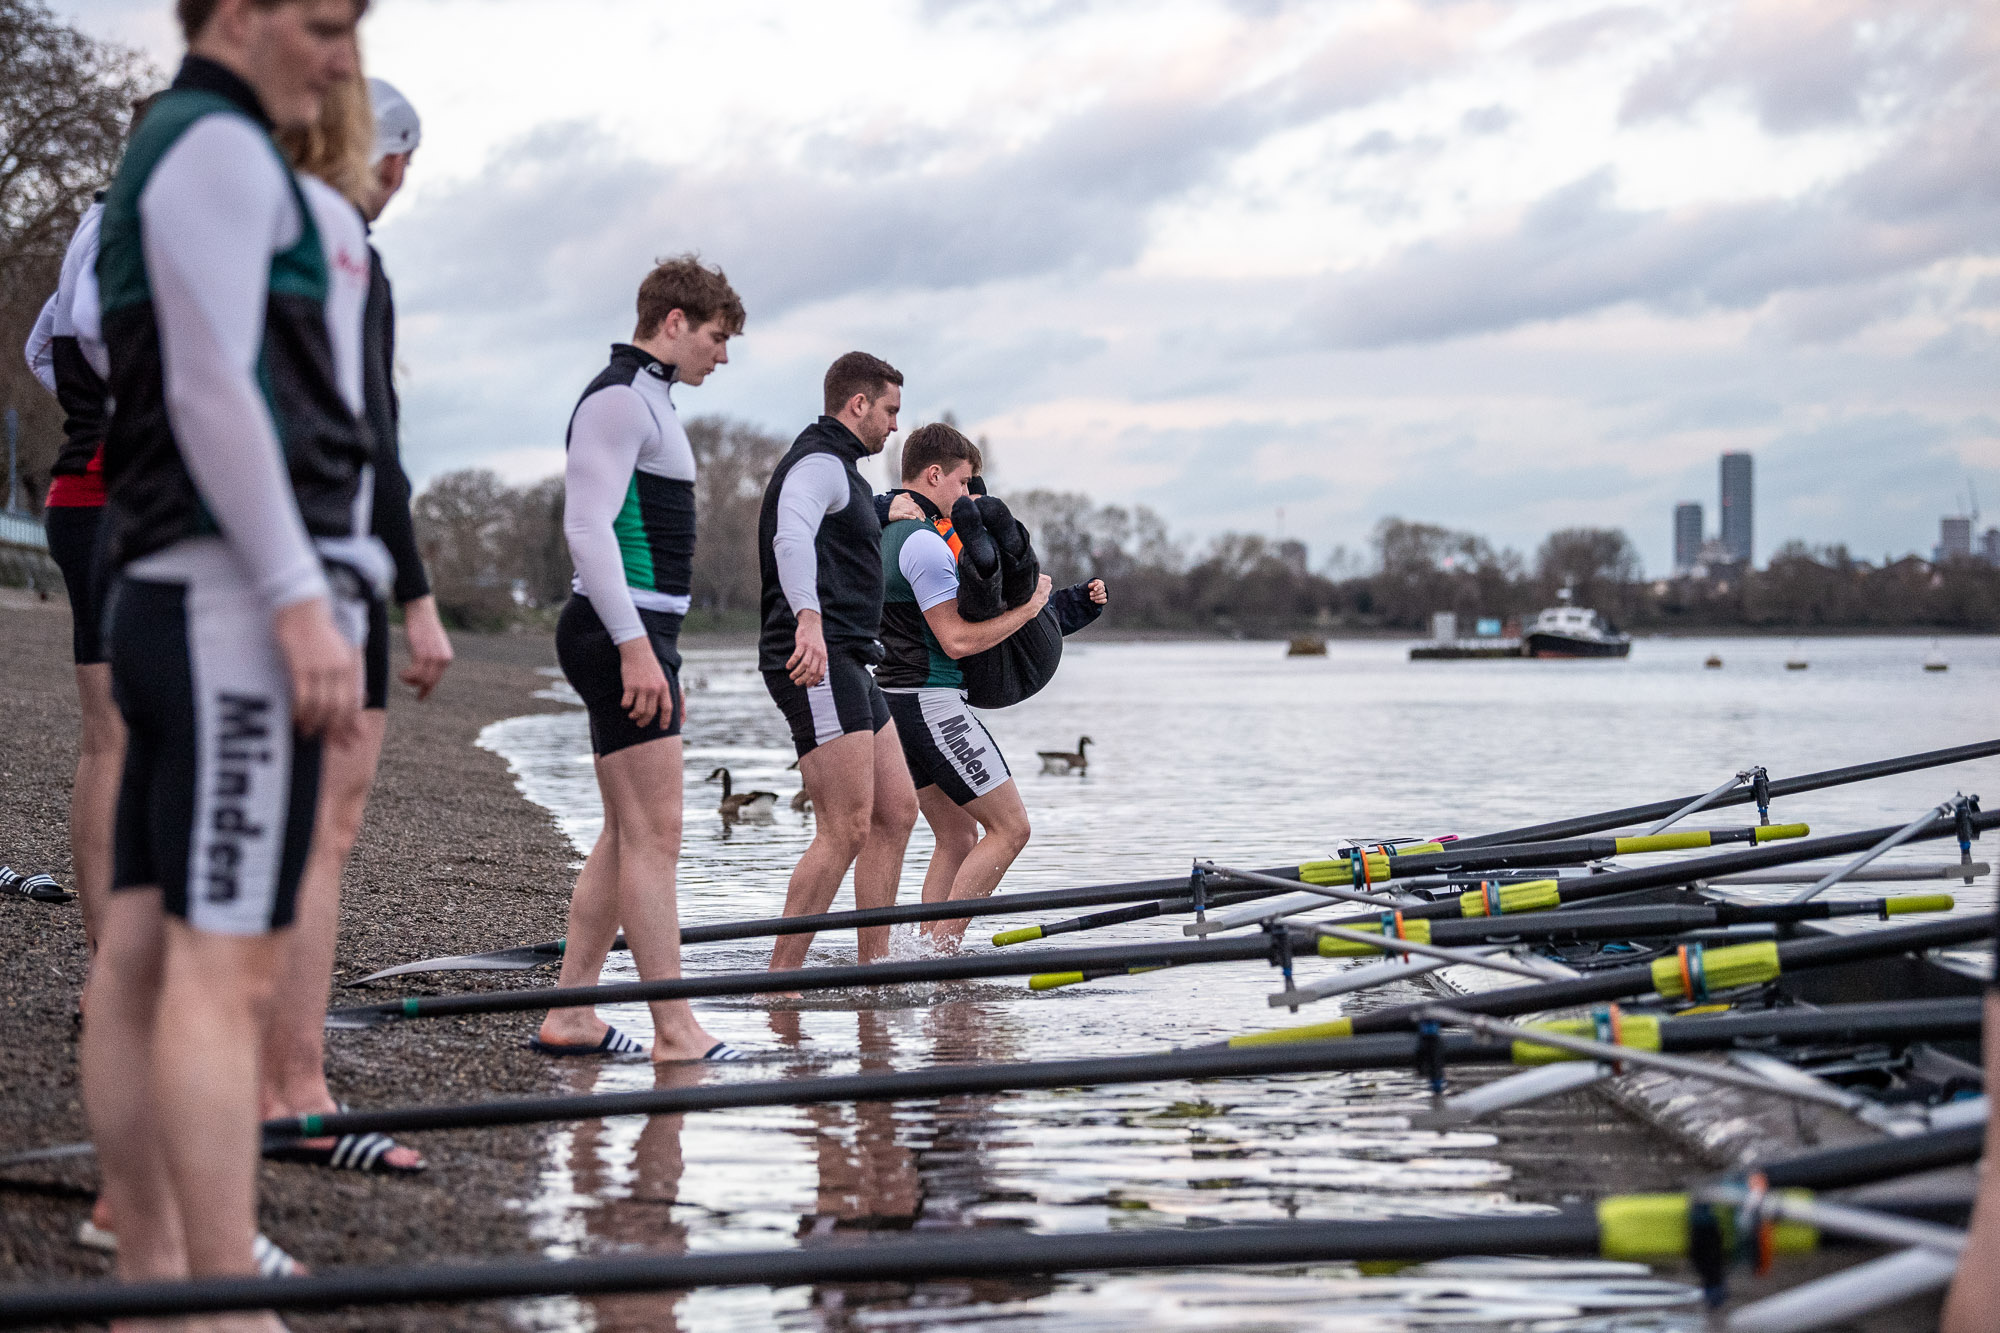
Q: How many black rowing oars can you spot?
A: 8